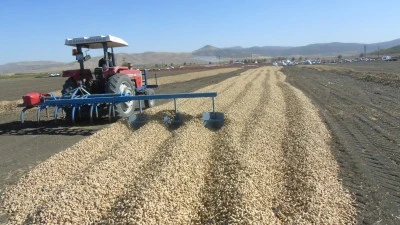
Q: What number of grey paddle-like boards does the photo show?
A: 3